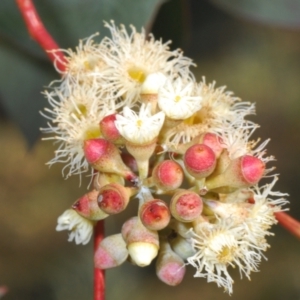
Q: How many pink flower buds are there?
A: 12